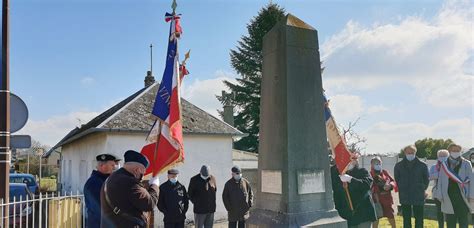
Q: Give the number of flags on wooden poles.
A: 3